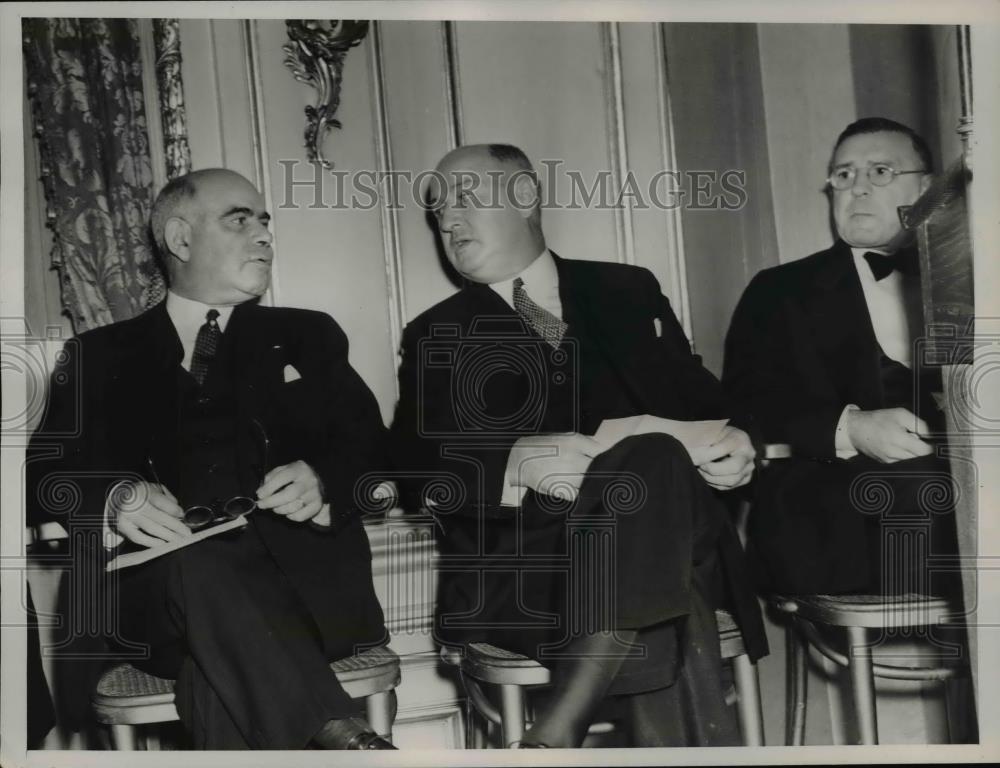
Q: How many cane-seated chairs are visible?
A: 3